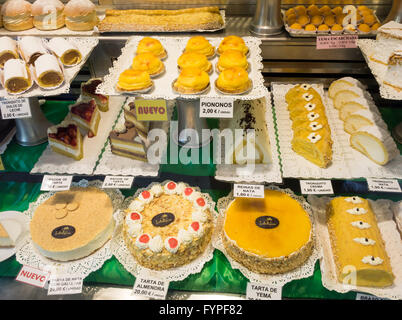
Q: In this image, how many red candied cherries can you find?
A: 8